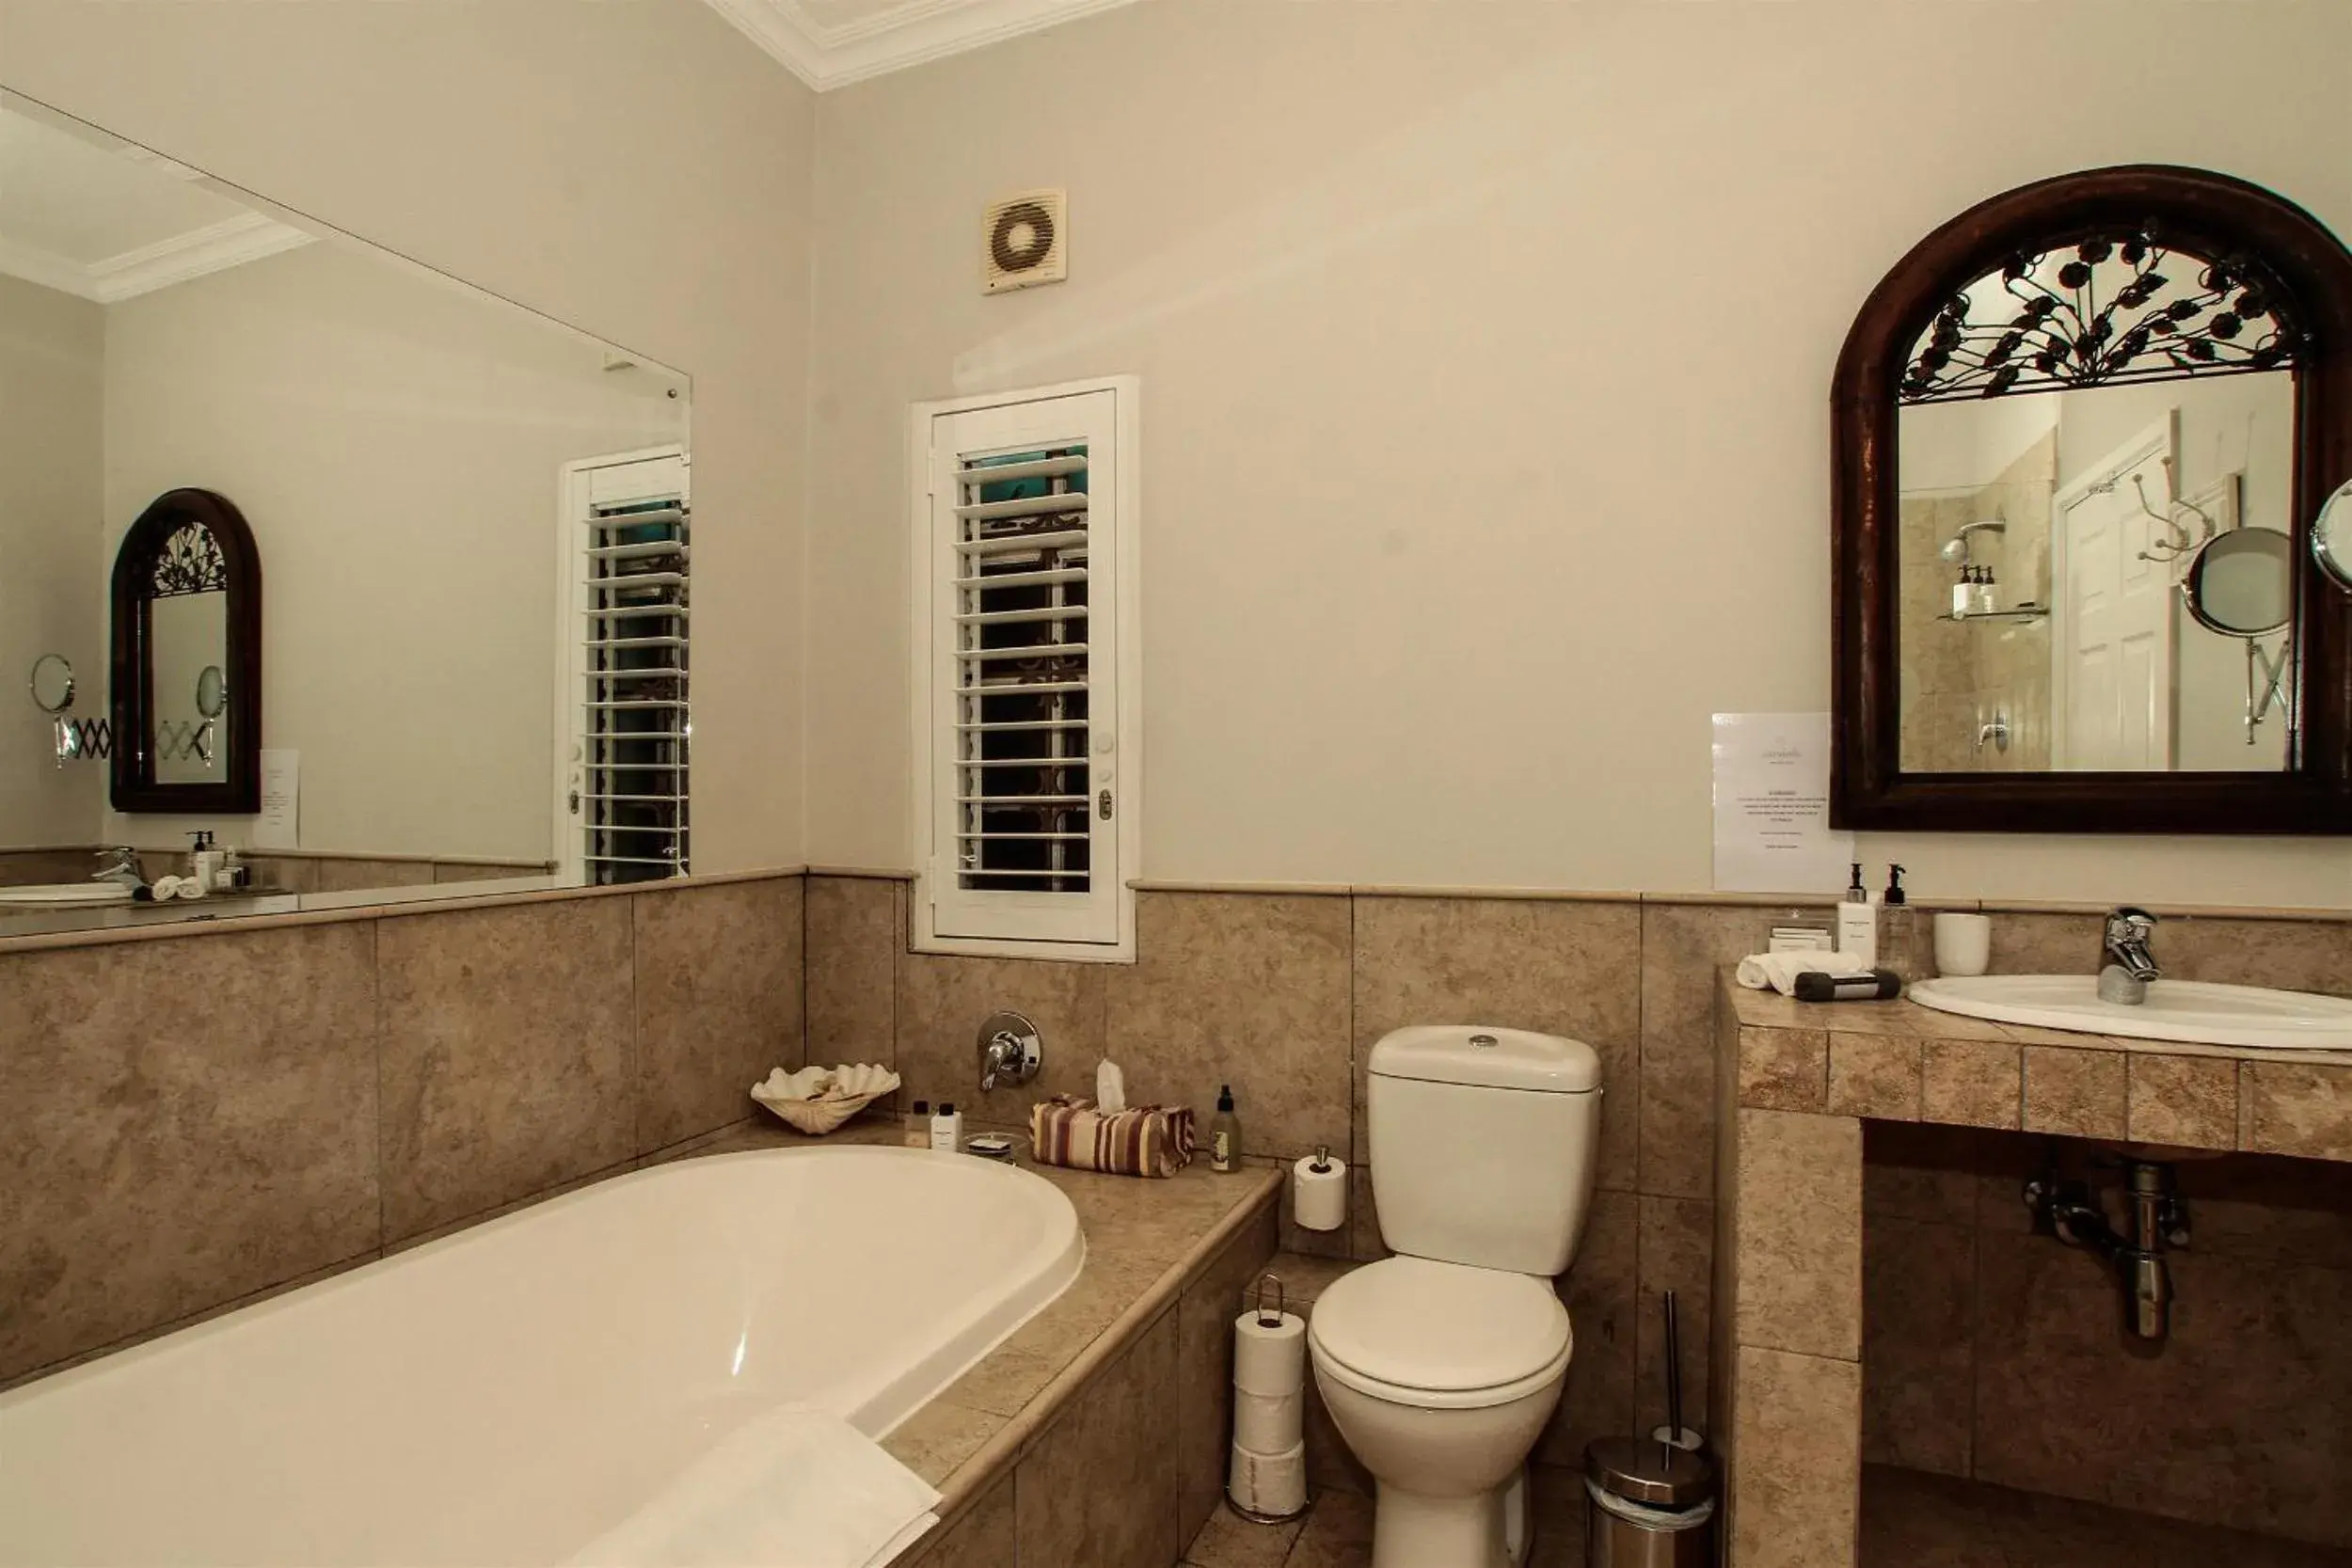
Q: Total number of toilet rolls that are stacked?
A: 3